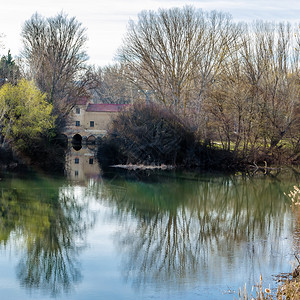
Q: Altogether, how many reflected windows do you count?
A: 3